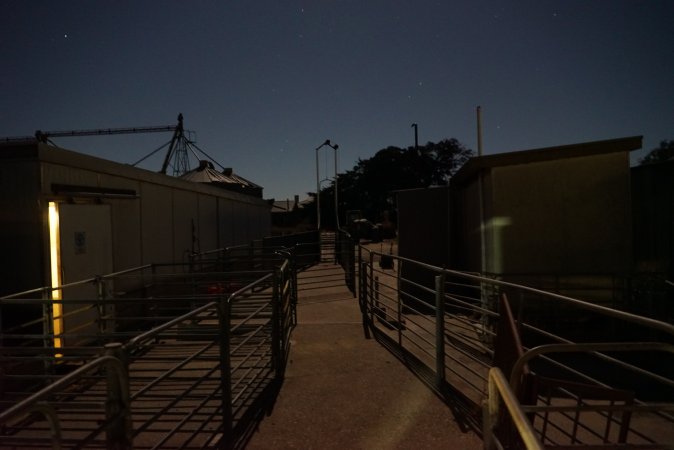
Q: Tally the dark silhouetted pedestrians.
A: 0